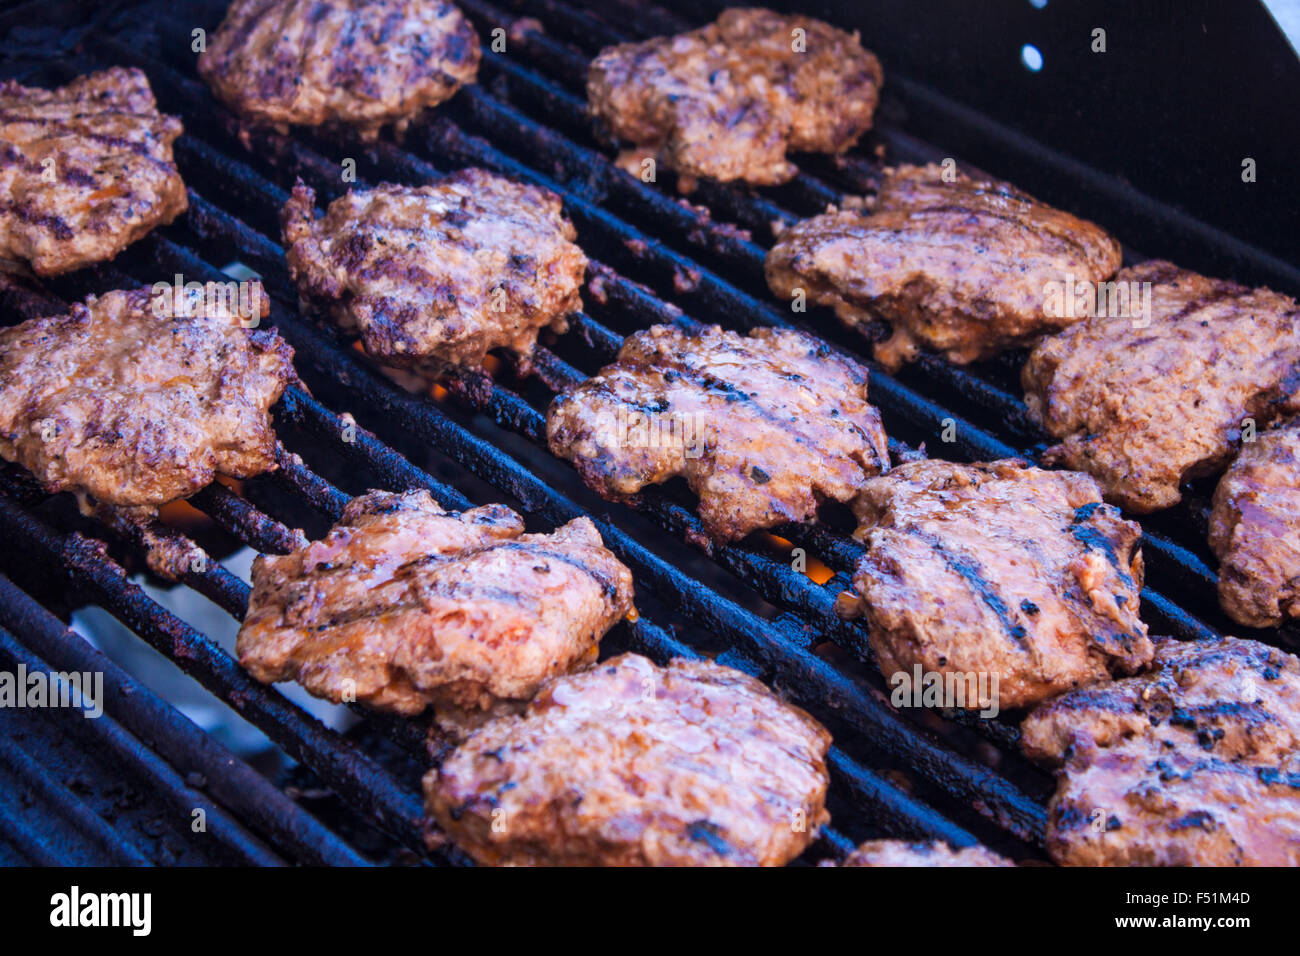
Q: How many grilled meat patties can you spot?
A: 14